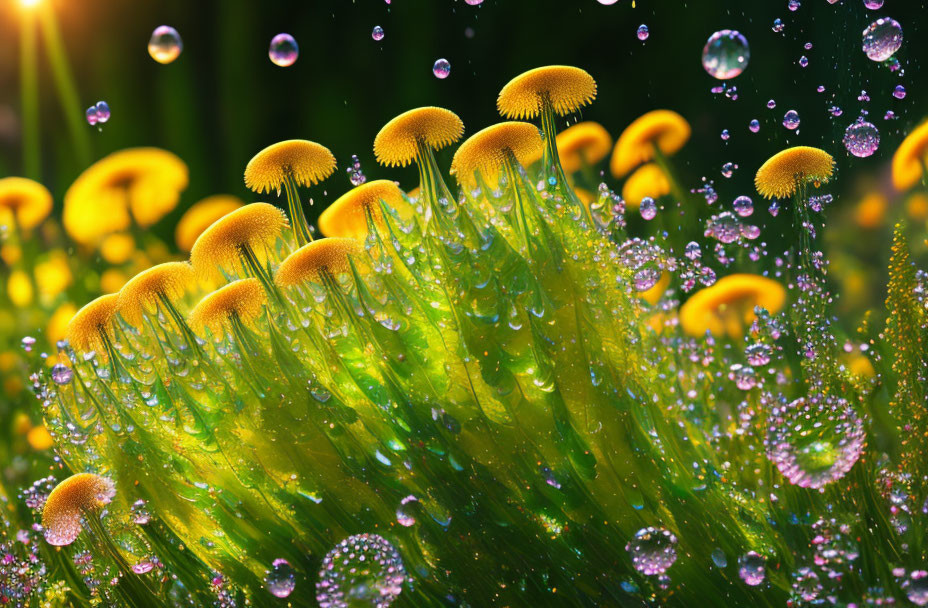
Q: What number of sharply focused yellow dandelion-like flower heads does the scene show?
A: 12